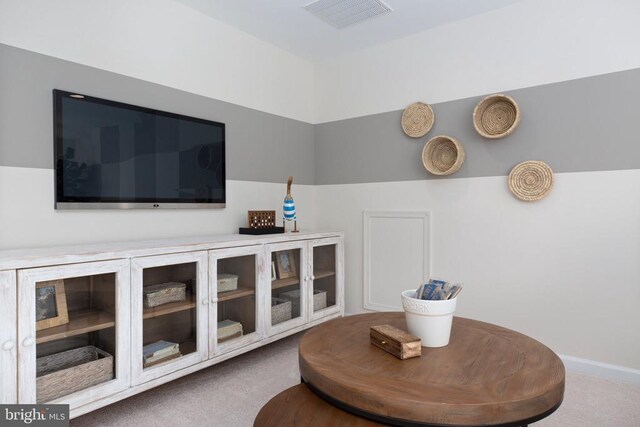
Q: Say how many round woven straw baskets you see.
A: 4